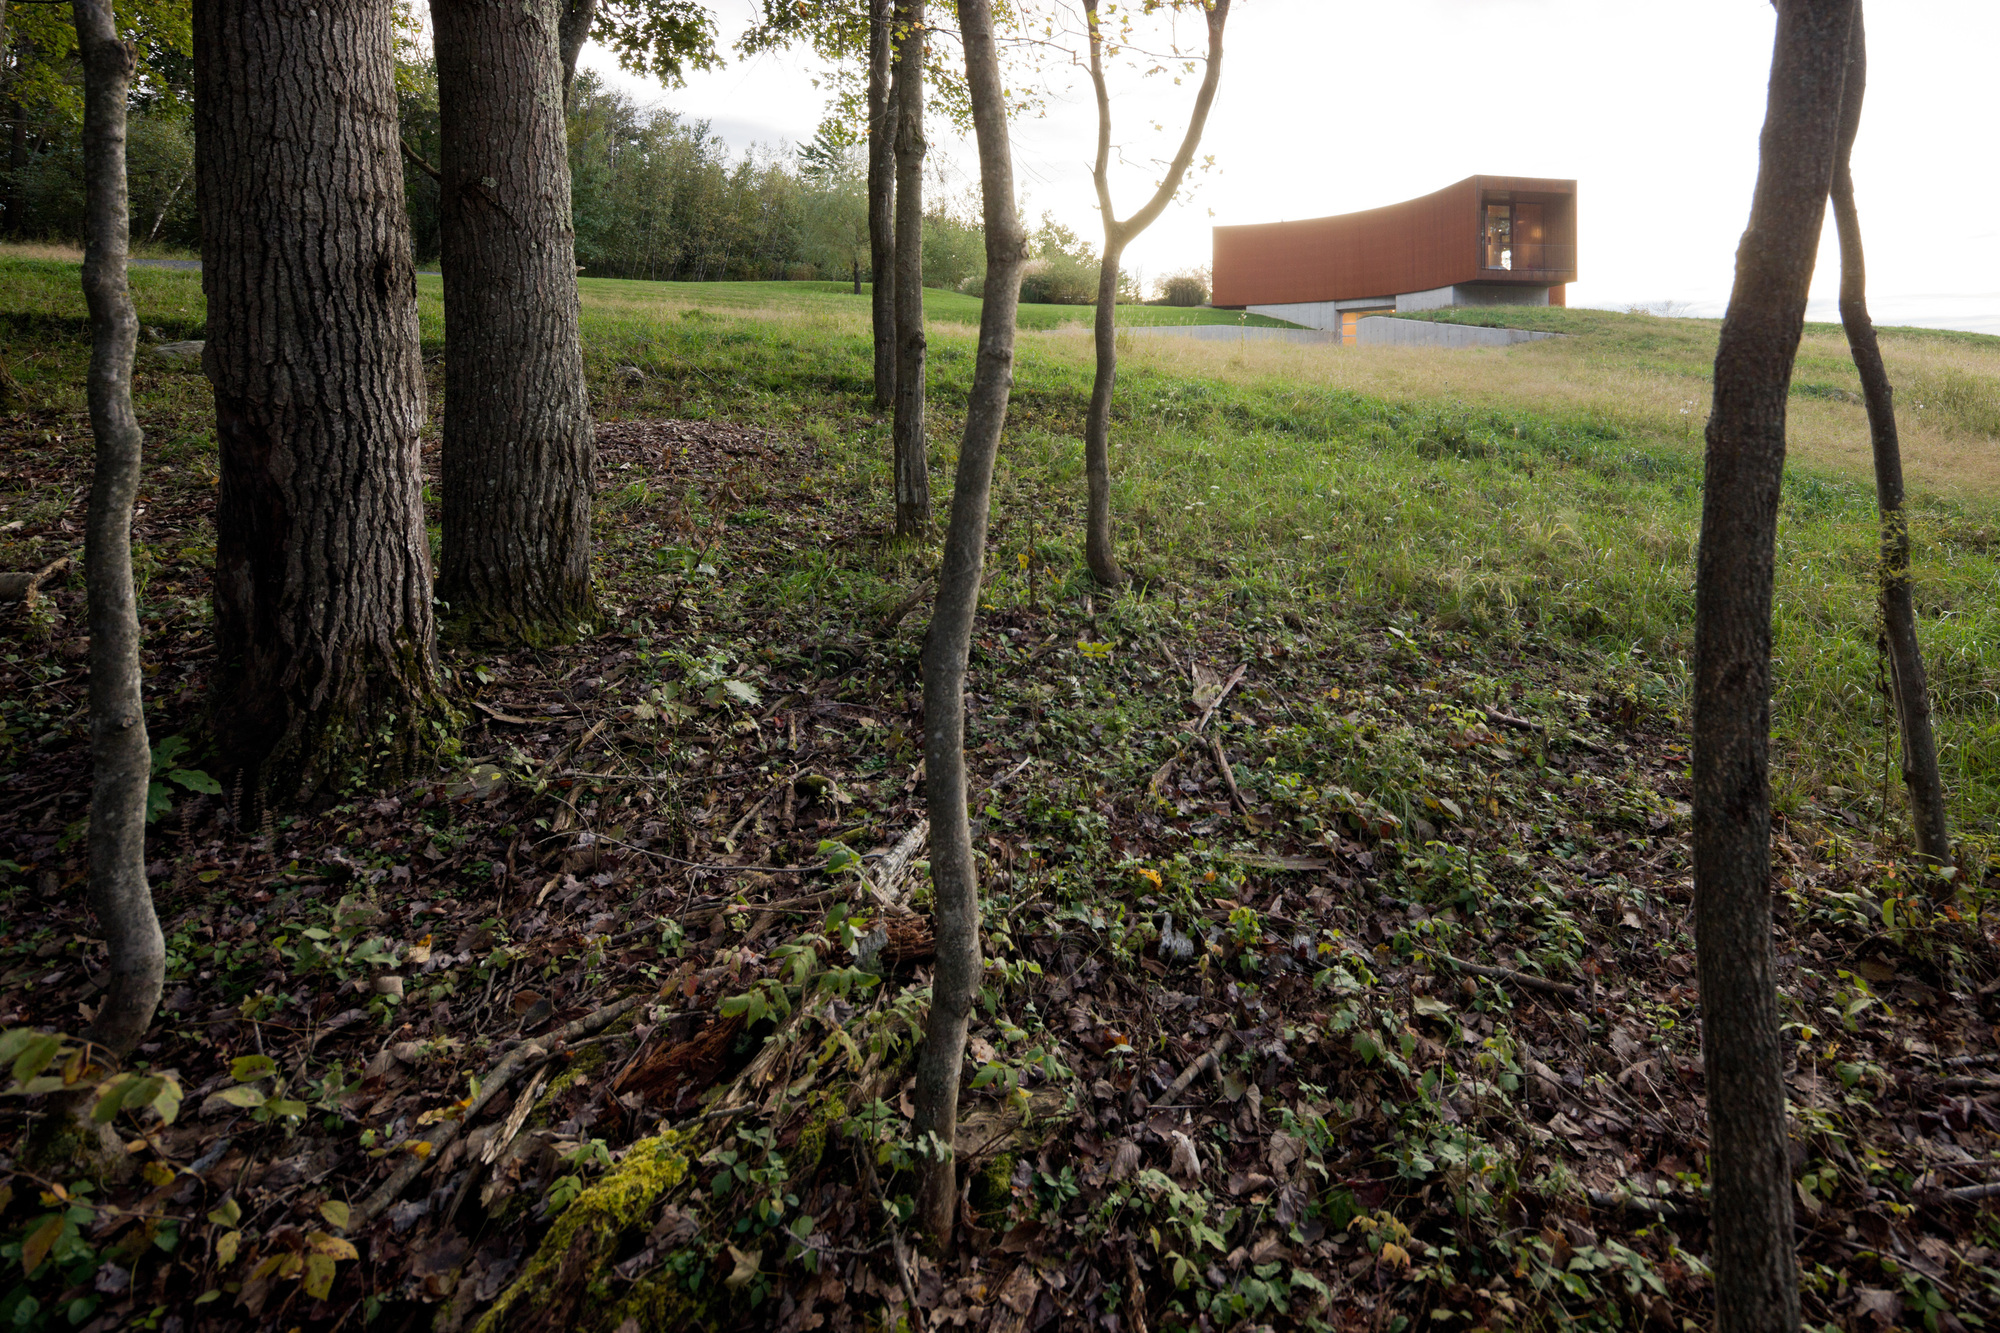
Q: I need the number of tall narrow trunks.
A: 7